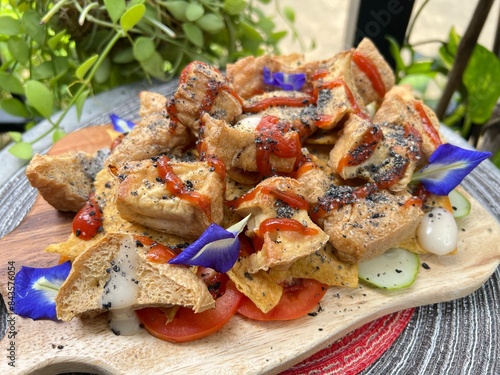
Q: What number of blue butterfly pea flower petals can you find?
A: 5